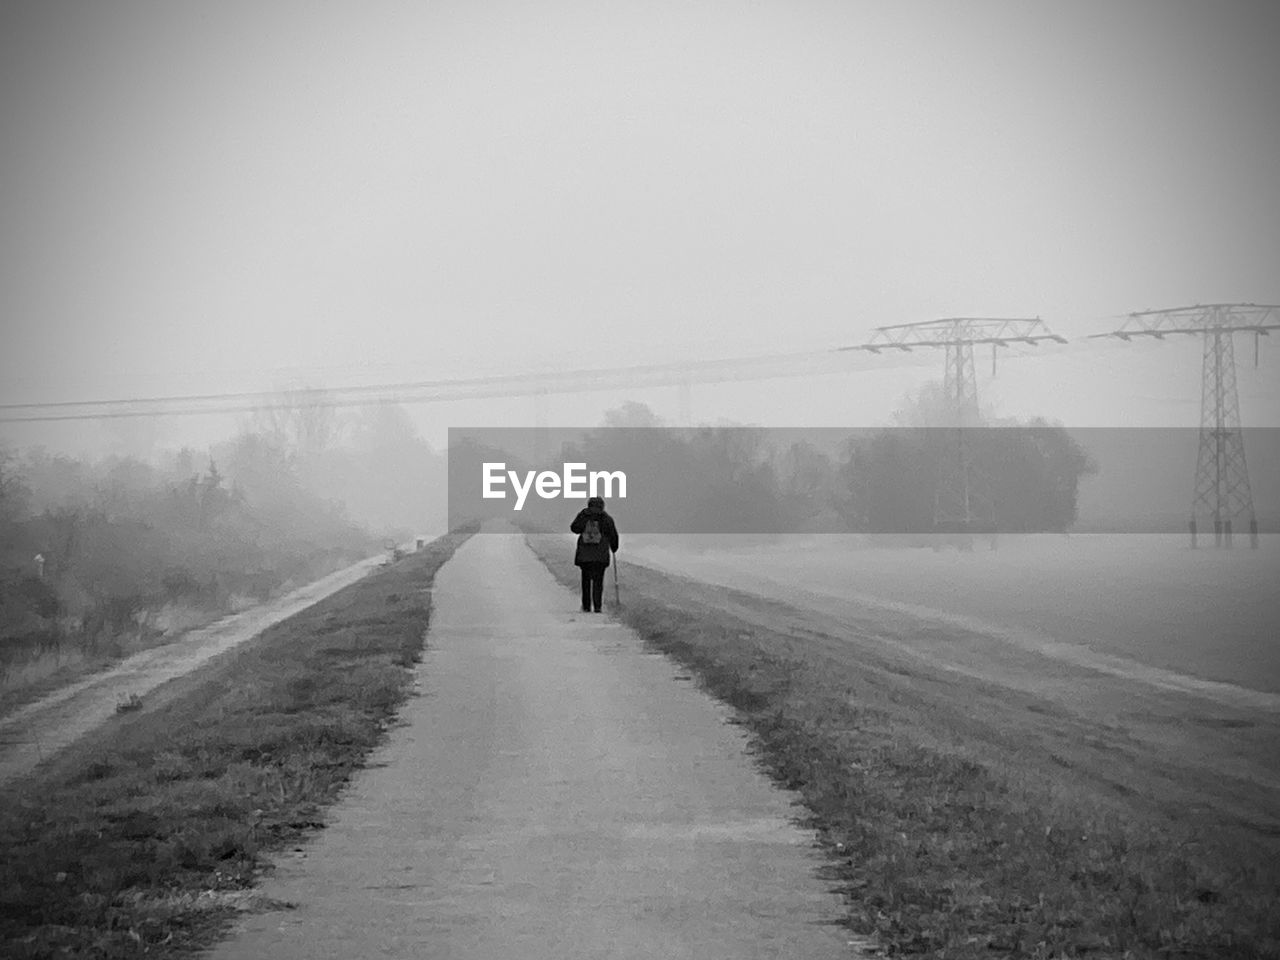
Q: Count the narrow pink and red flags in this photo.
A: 0